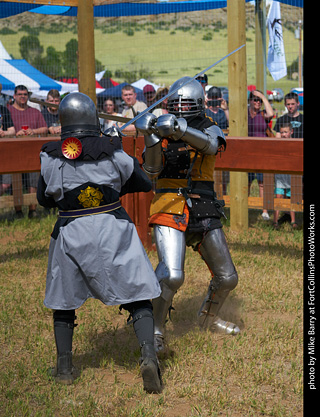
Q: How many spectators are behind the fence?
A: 12